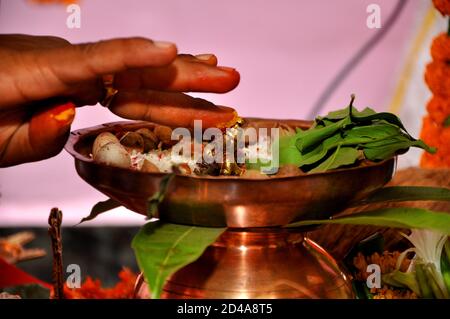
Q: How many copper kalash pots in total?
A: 1